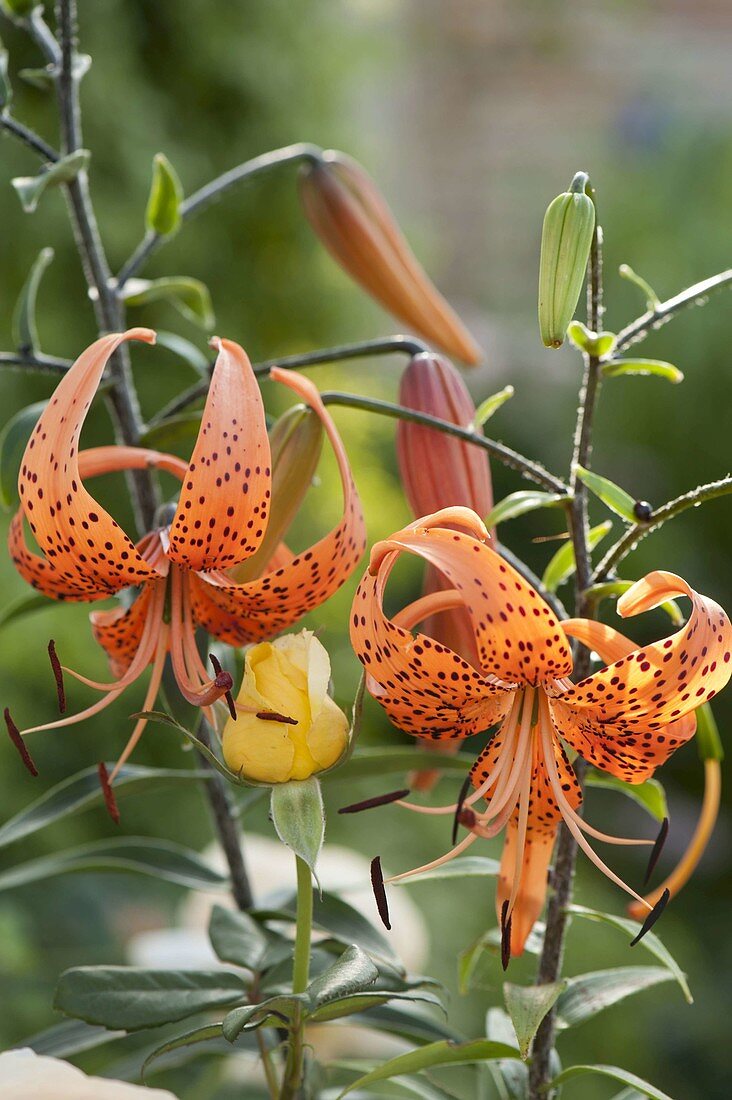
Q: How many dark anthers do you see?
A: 11